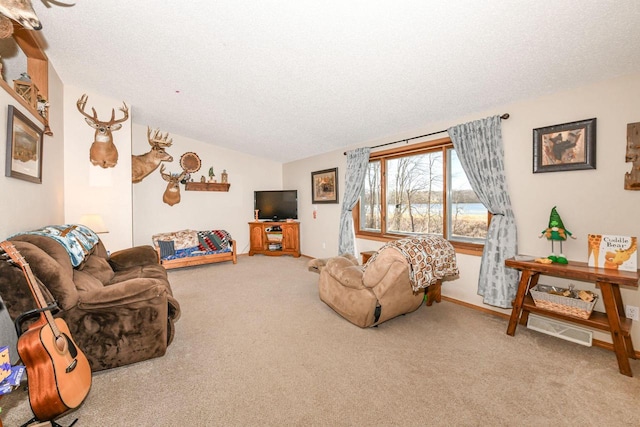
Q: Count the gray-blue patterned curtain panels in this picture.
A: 2